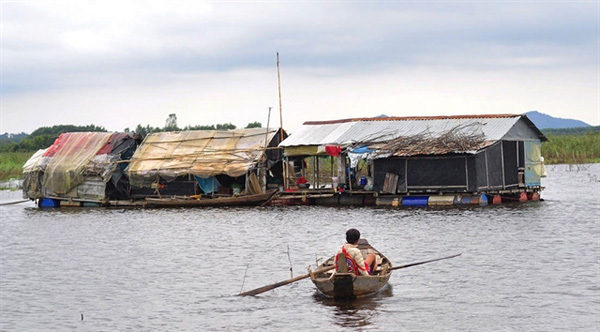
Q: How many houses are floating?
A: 3